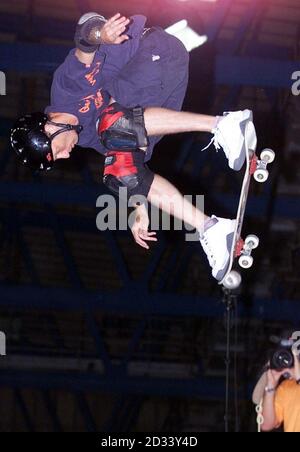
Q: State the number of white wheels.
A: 4